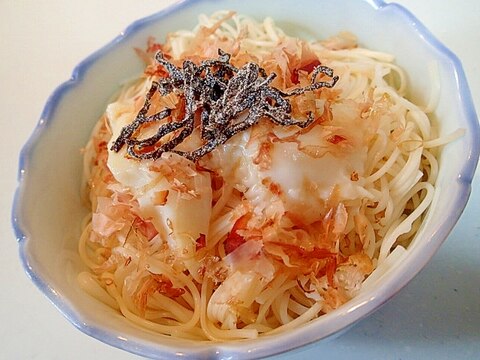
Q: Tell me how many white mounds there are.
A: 2